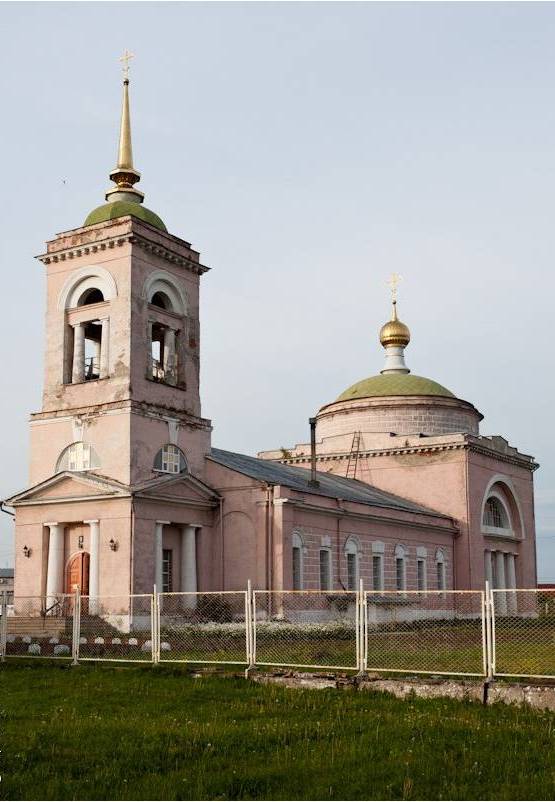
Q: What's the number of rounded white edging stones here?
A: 11